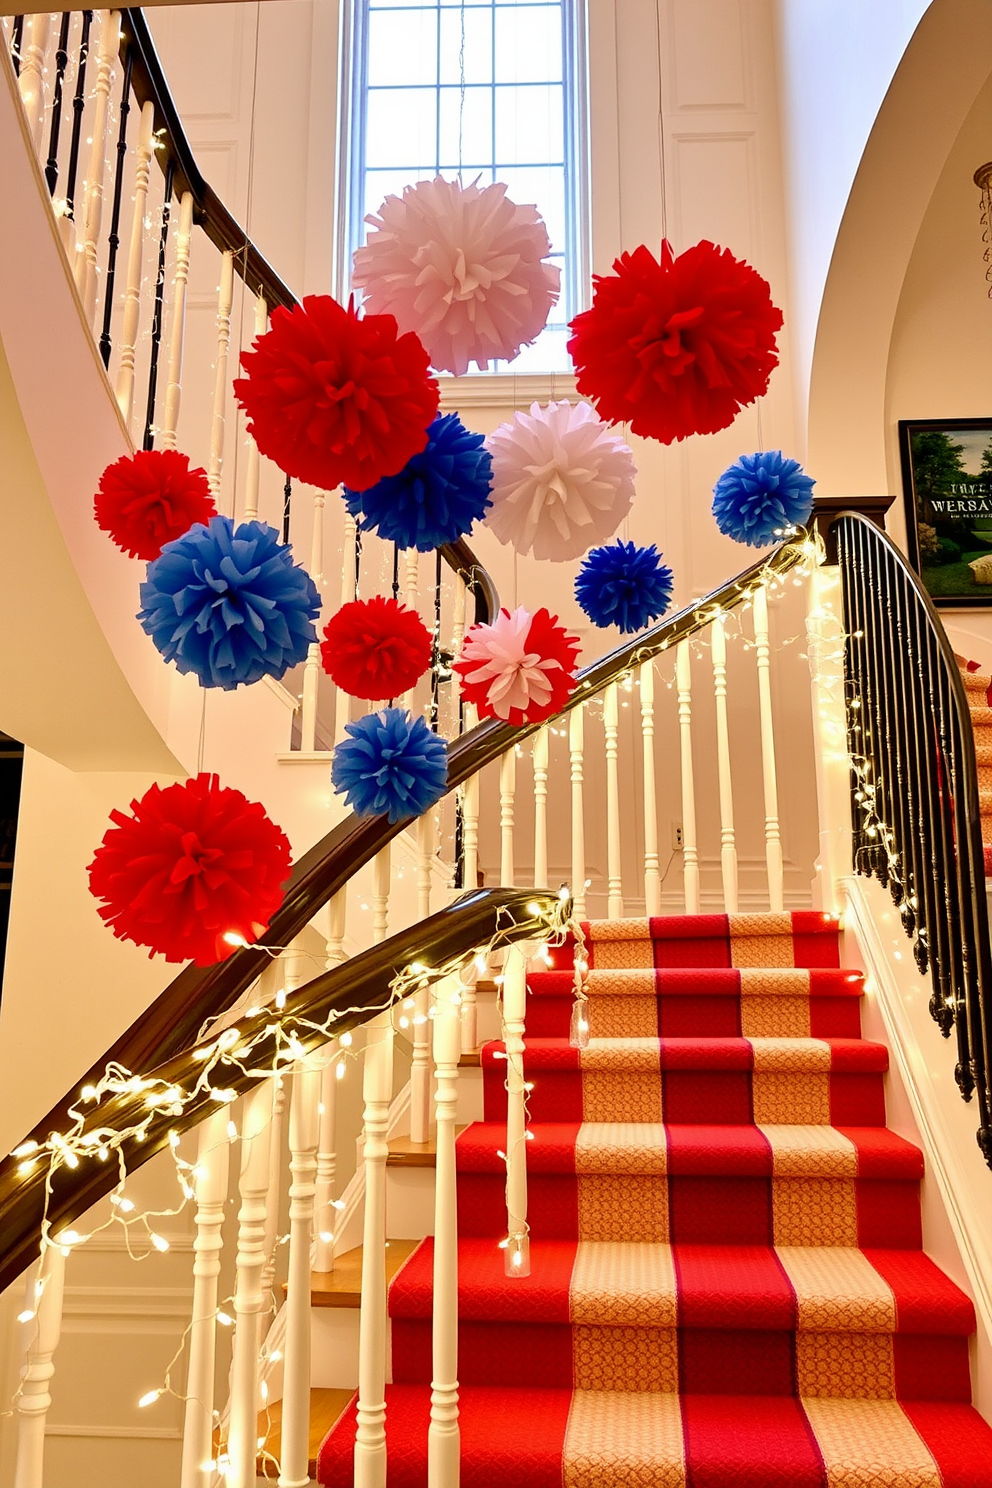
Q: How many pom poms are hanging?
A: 13